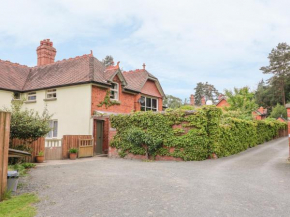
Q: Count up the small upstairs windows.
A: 3